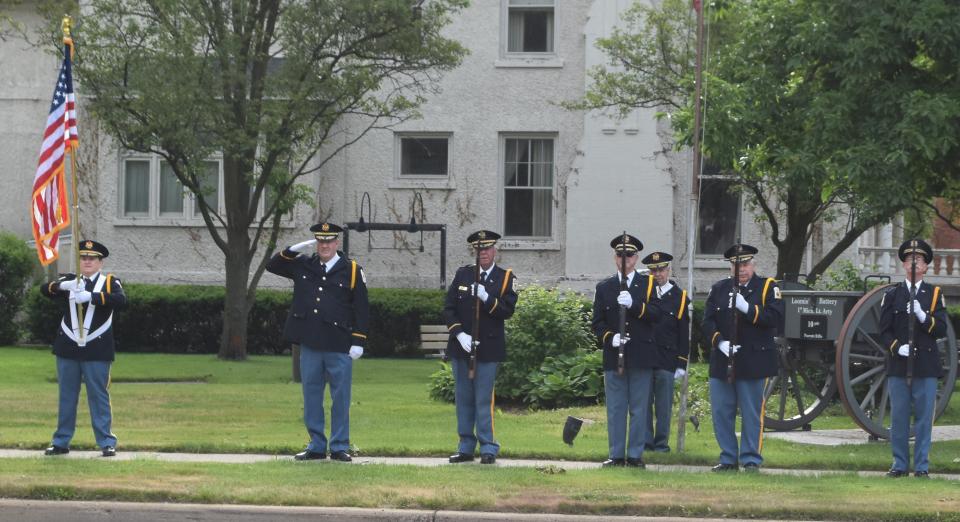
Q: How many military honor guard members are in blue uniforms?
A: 7